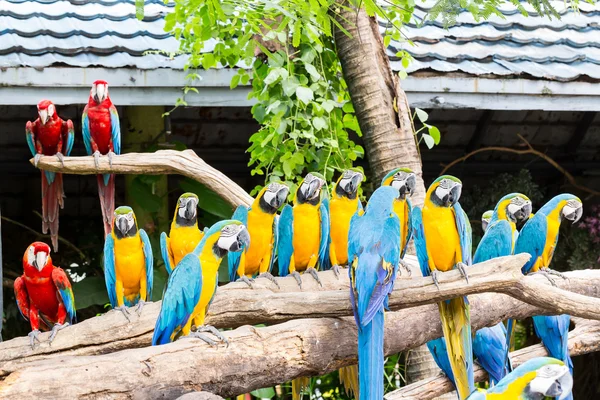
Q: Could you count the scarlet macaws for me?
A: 3